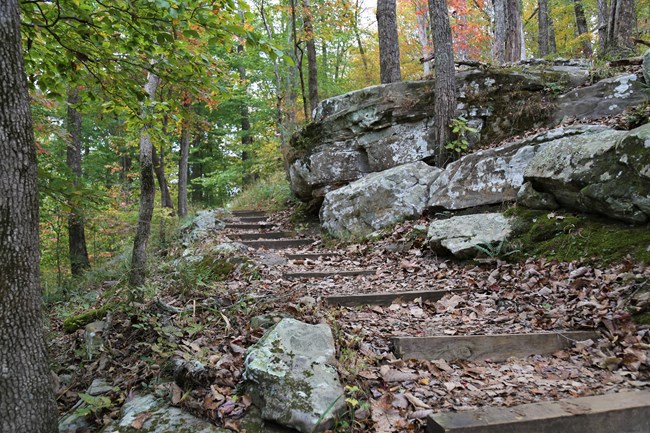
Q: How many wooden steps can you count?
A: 10